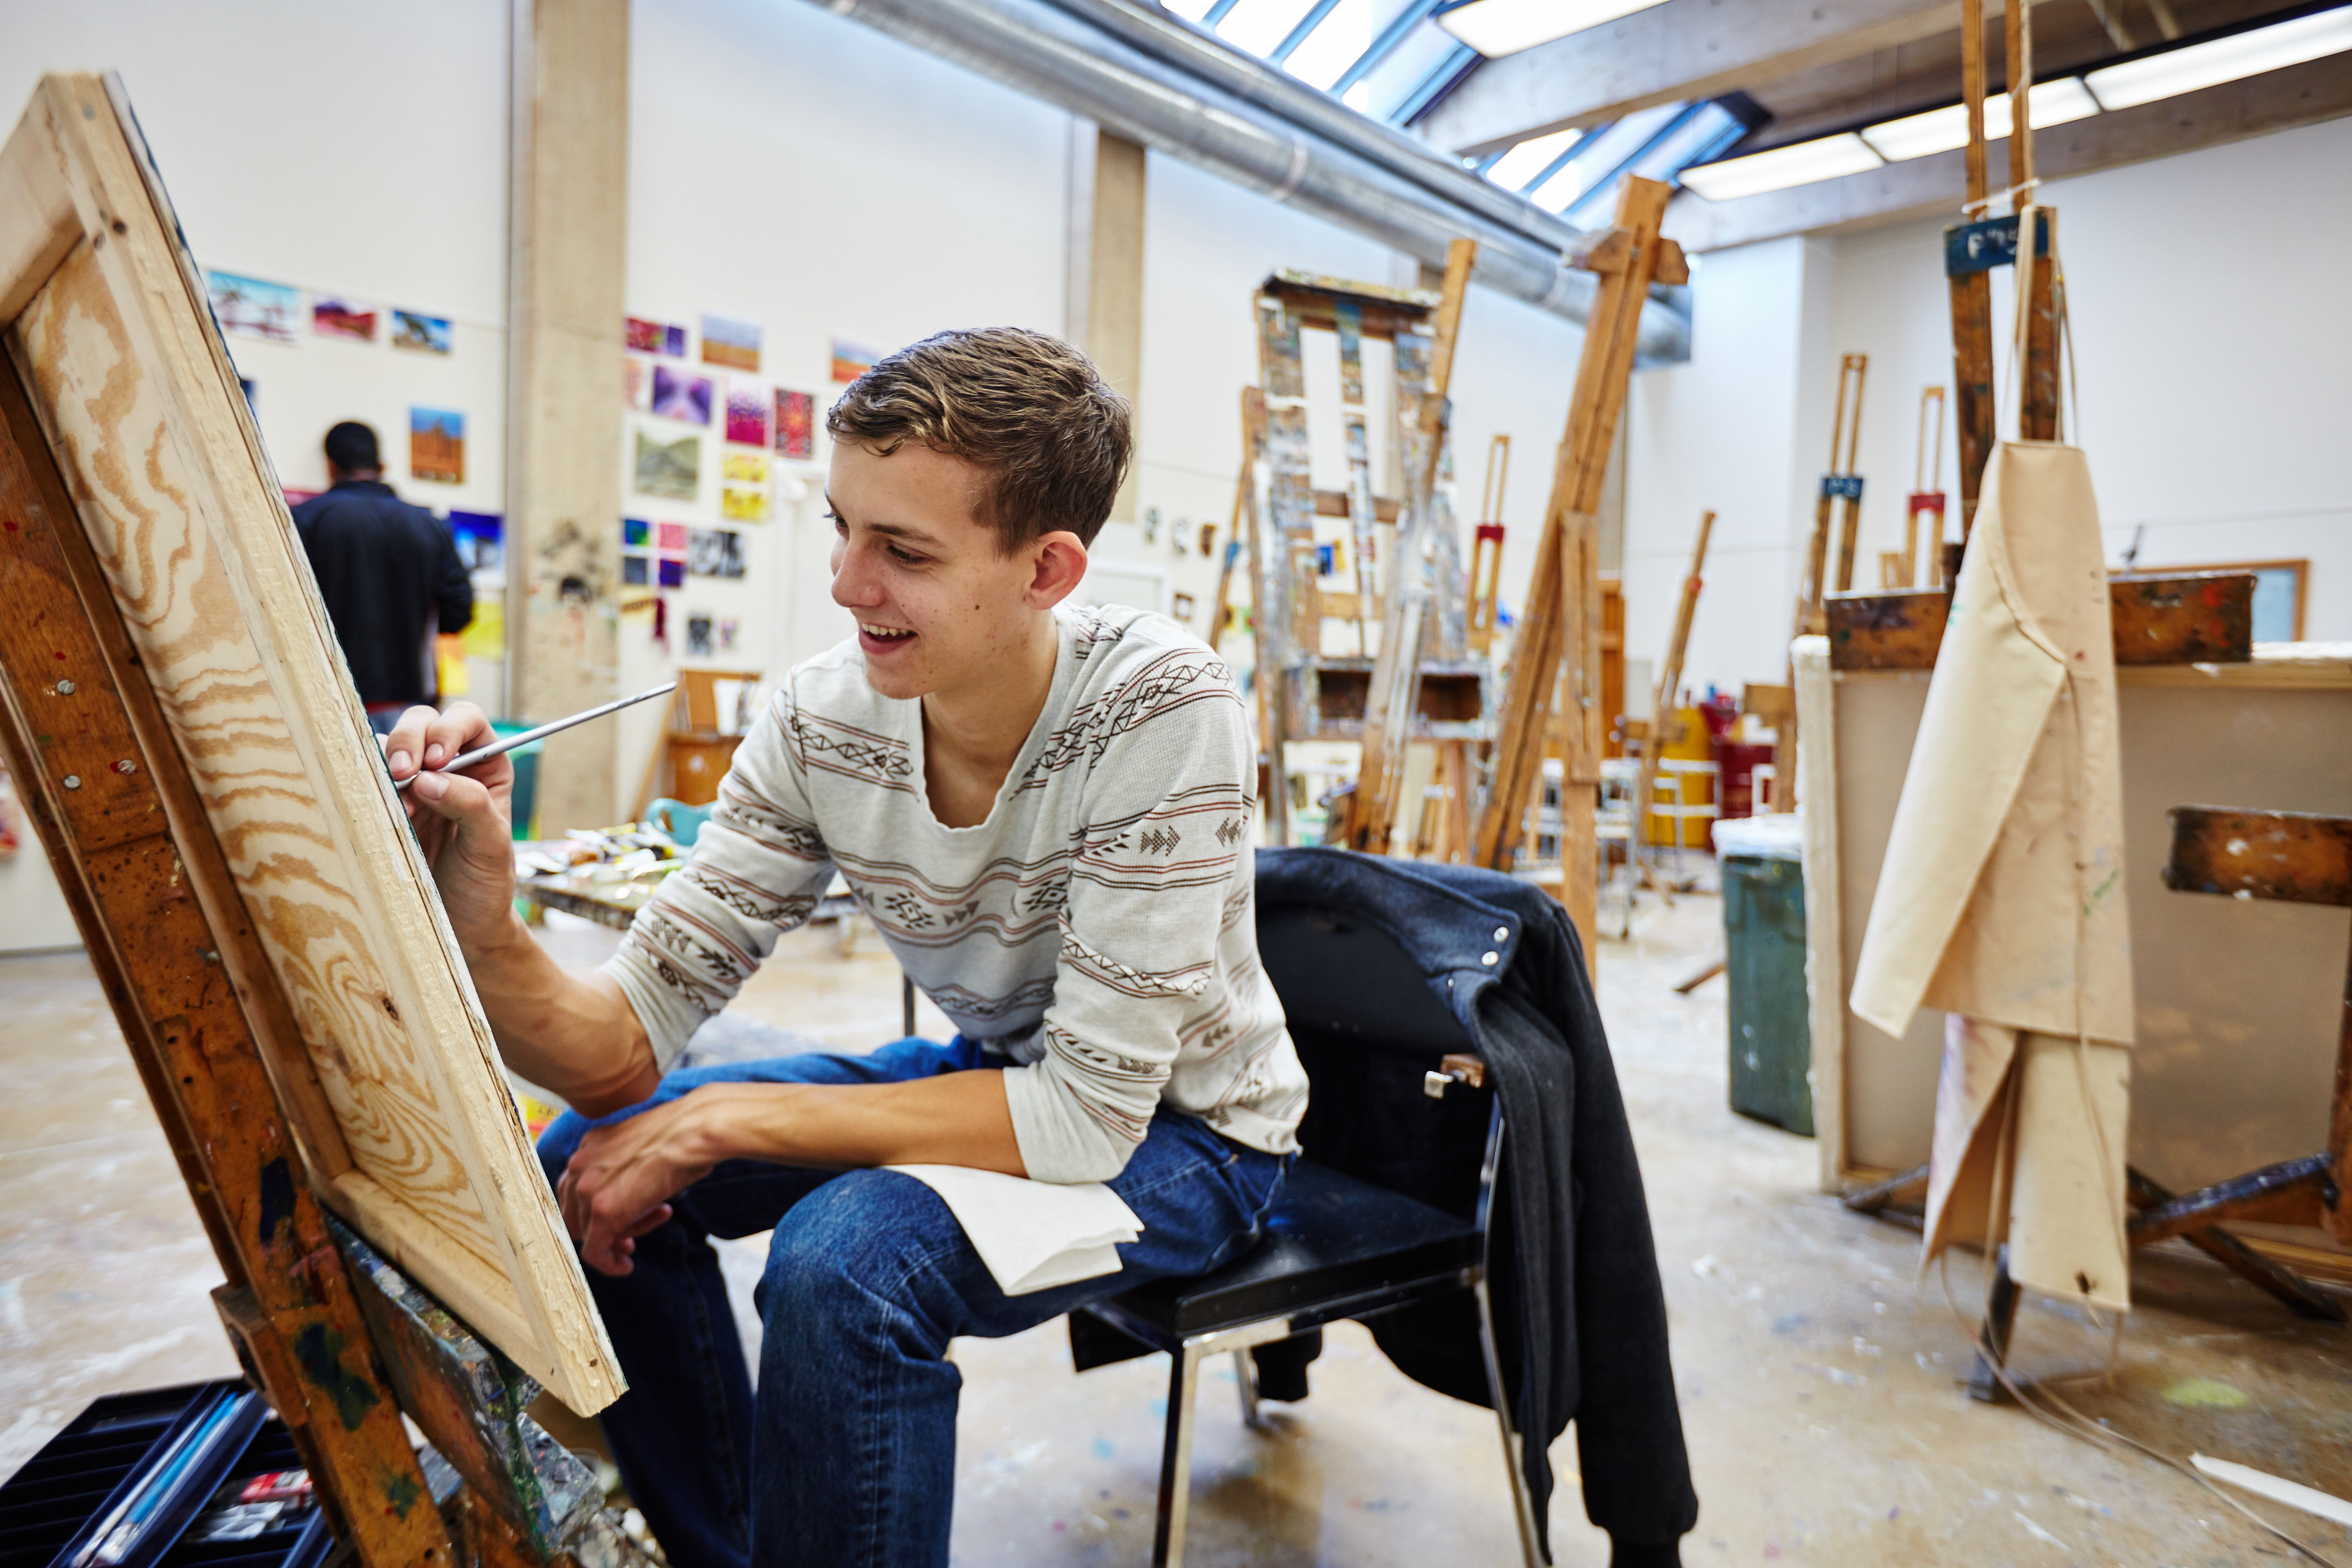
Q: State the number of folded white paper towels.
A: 1